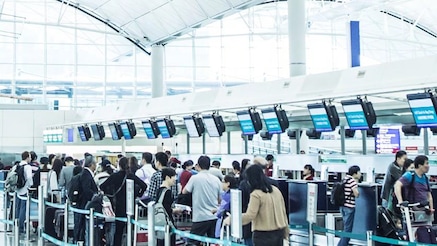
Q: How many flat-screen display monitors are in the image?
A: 13